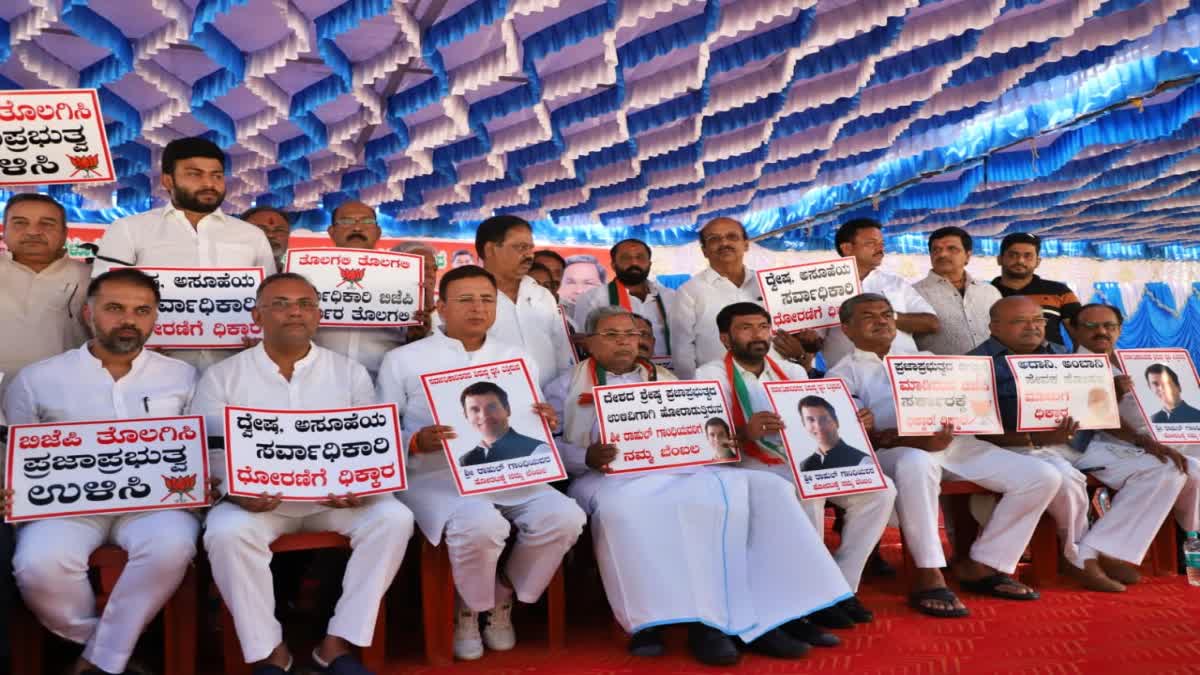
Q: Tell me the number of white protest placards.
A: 12